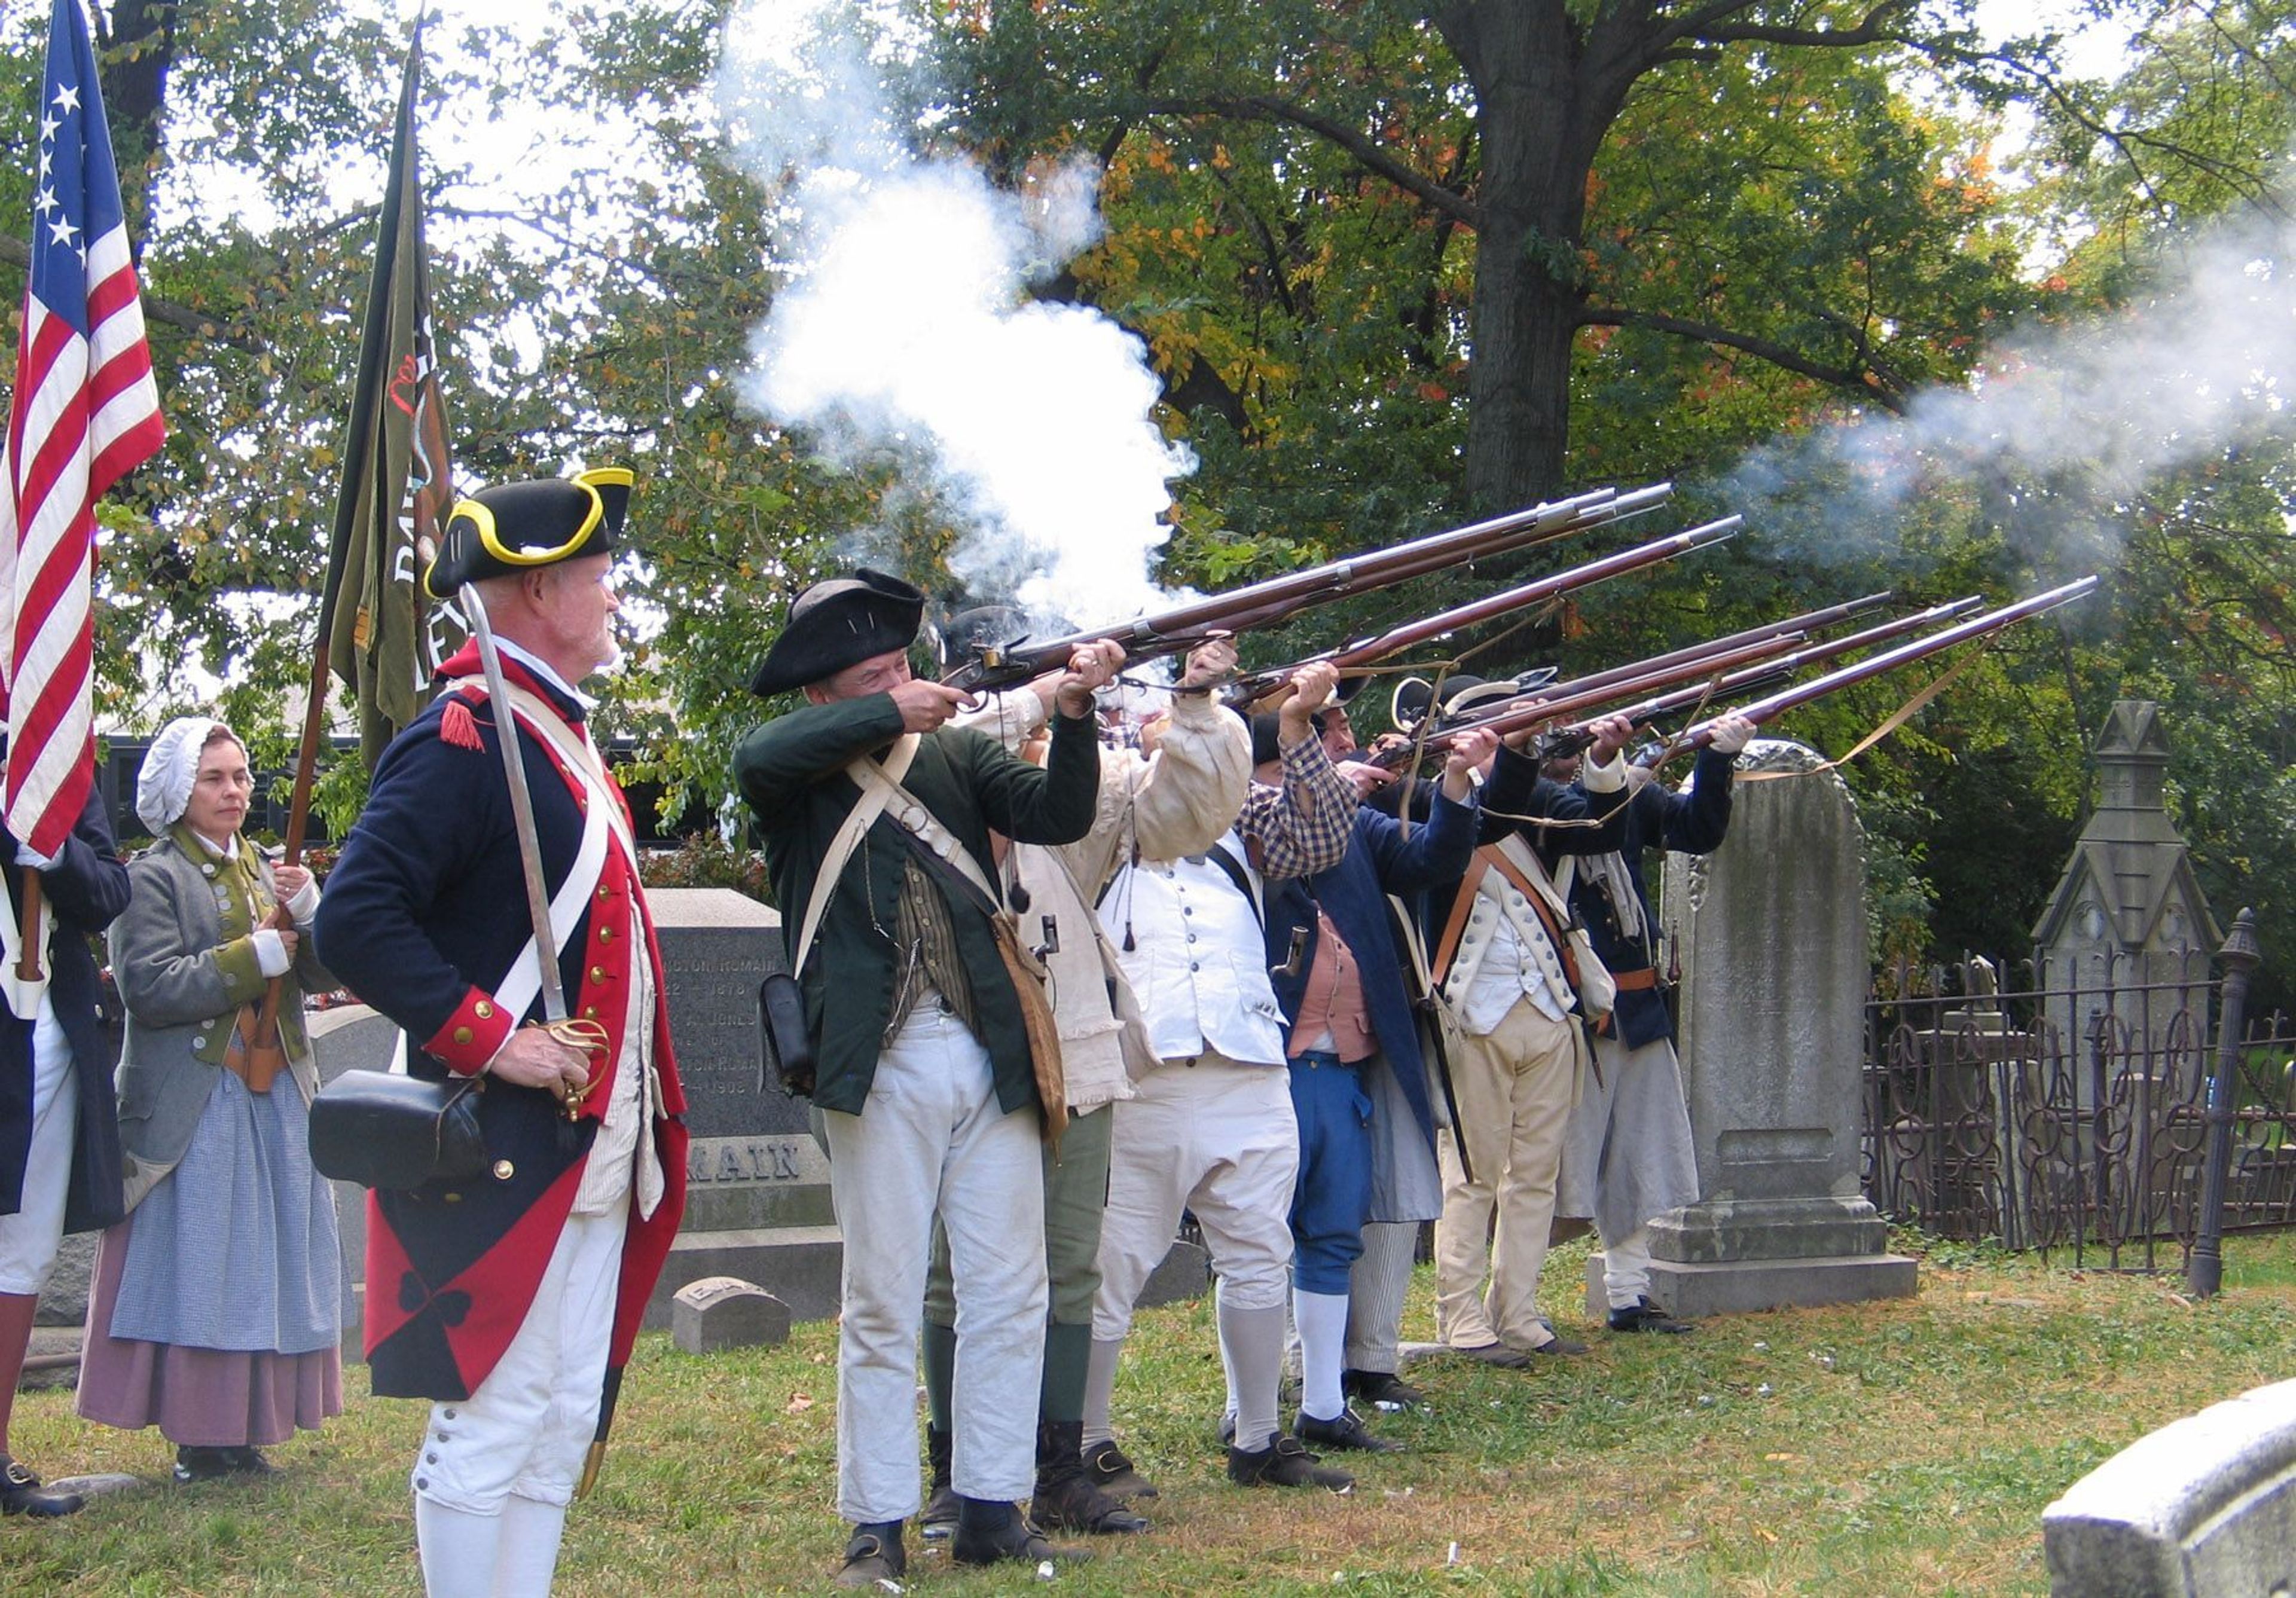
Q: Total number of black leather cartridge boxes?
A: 2